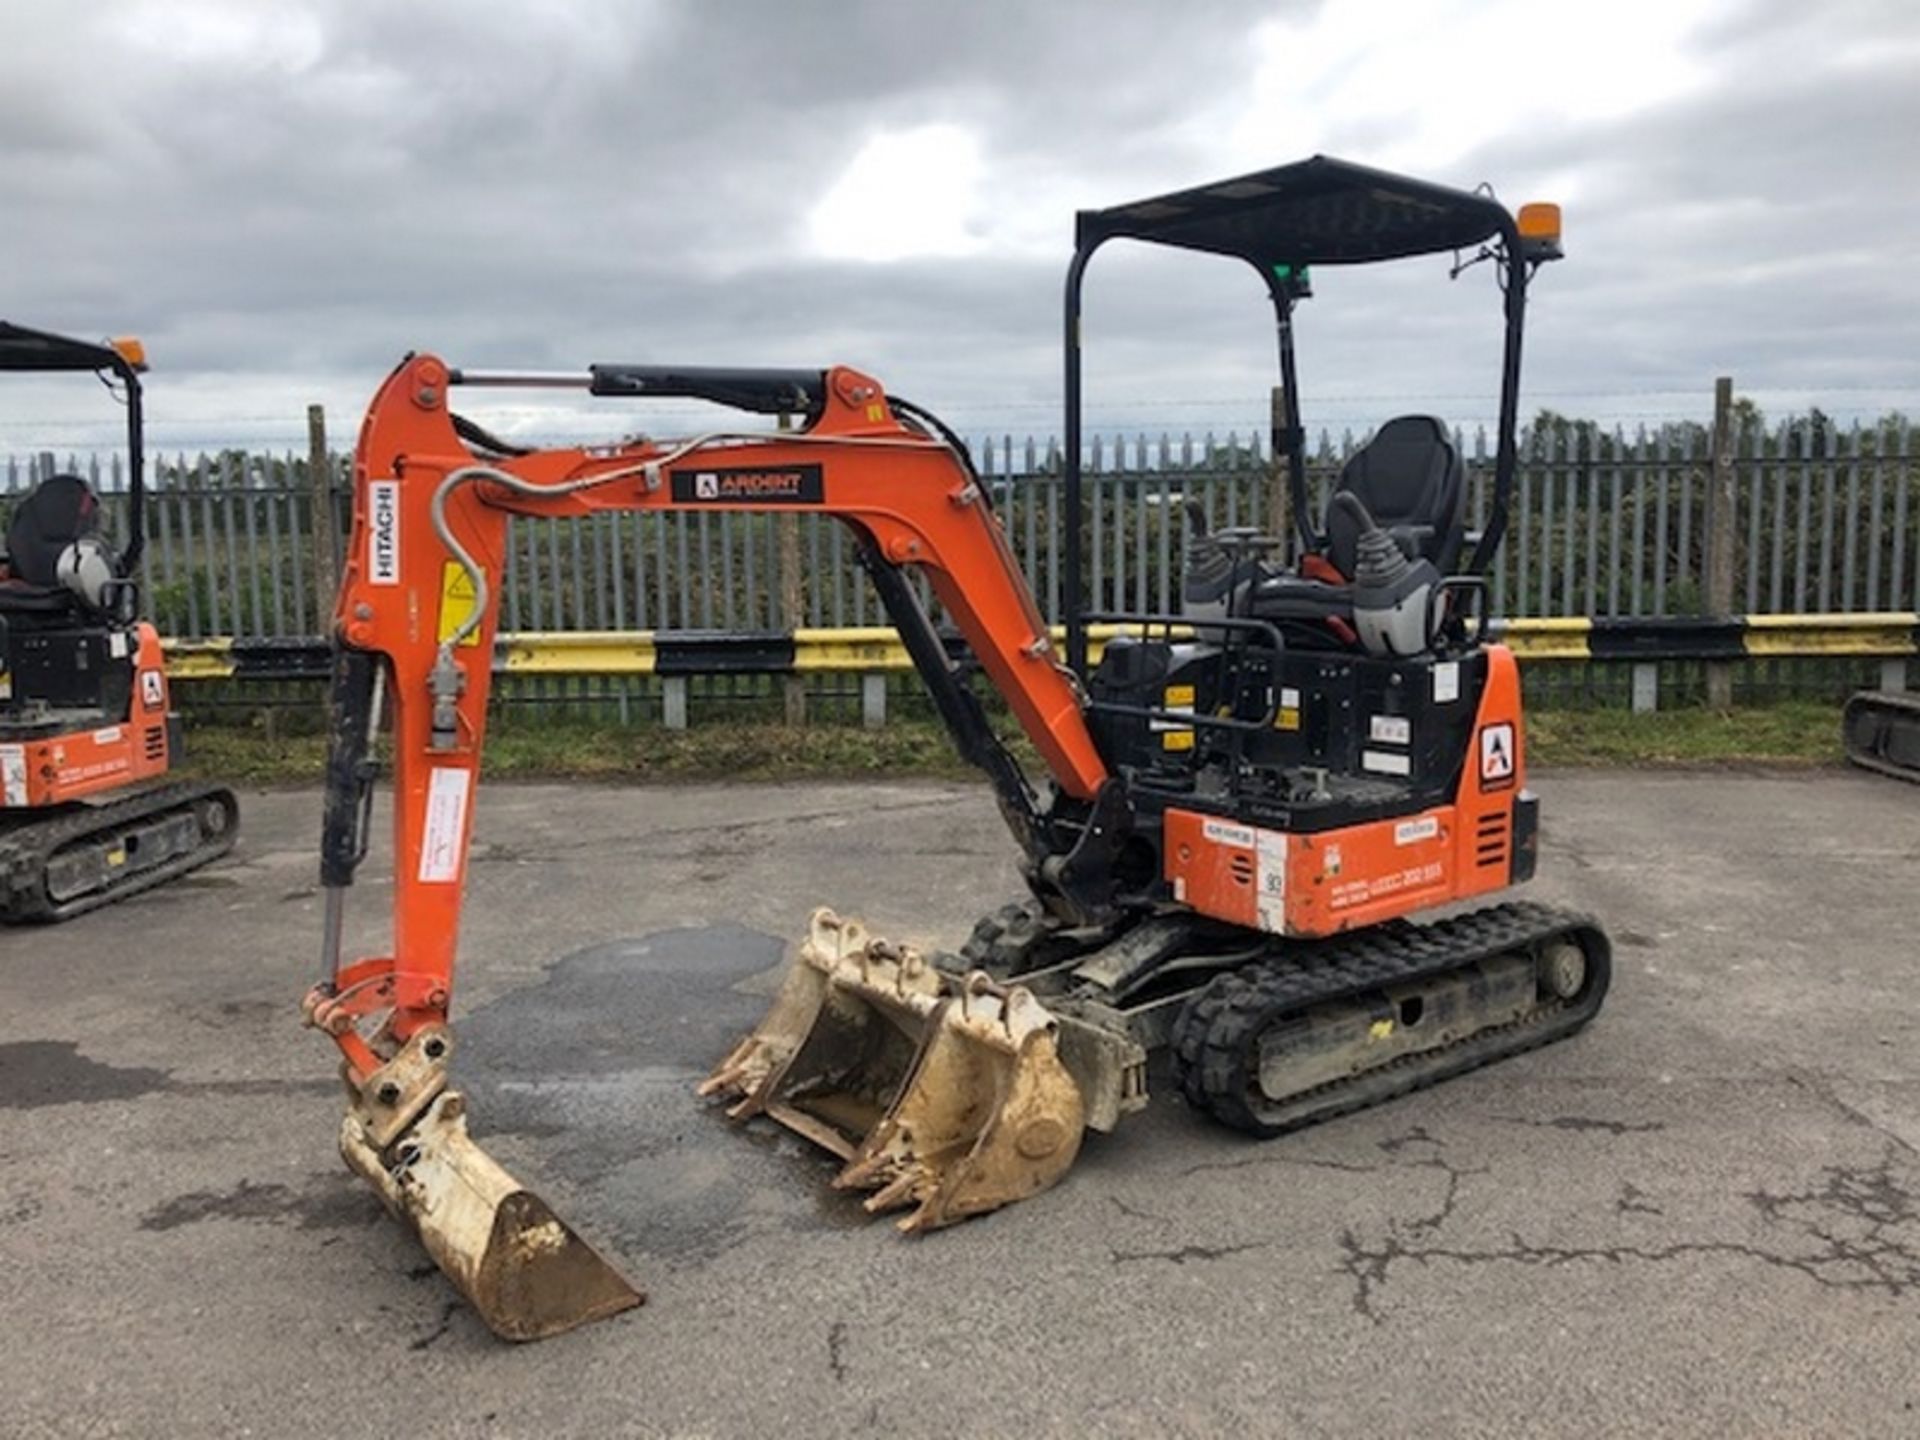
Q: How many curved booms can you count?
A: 1